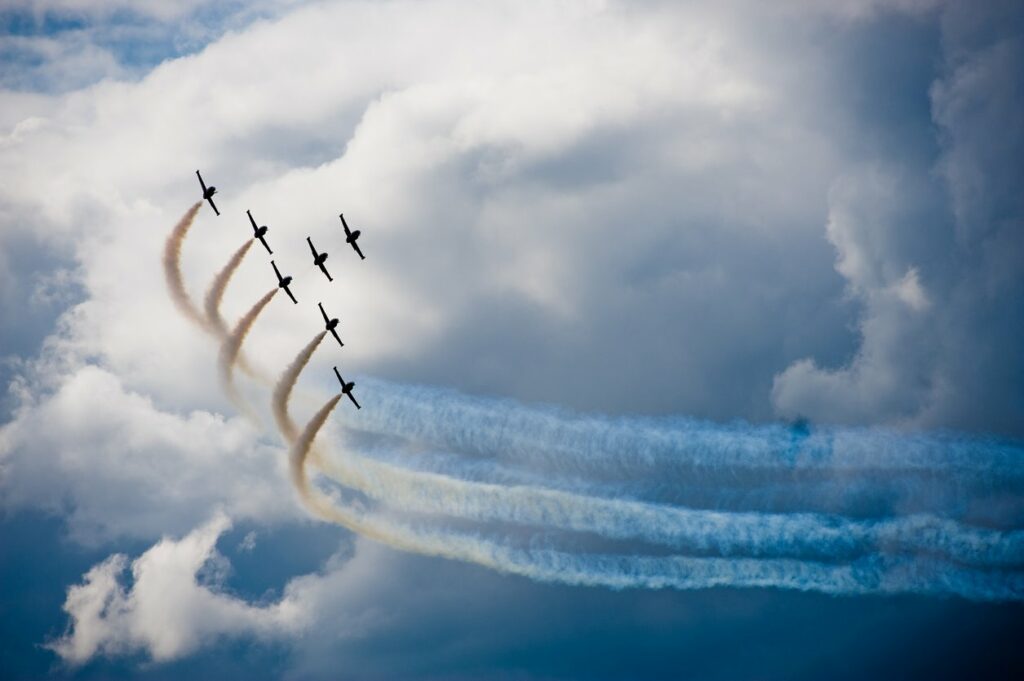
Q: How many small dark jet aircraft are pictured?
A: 7